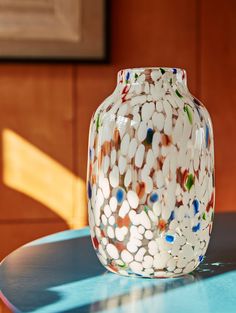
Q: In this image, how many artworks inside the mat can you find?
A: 1